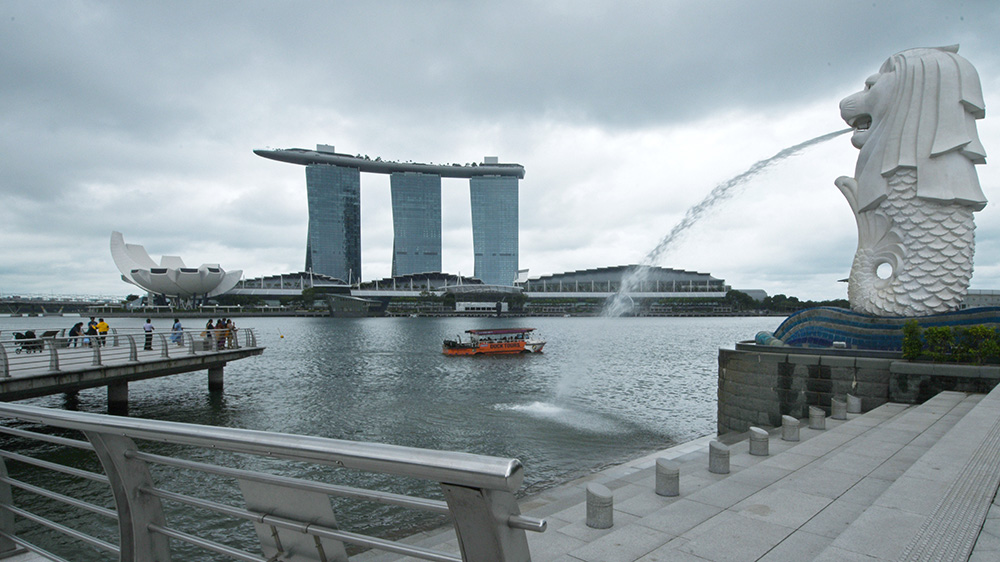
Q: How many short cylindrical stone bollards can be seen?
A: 8